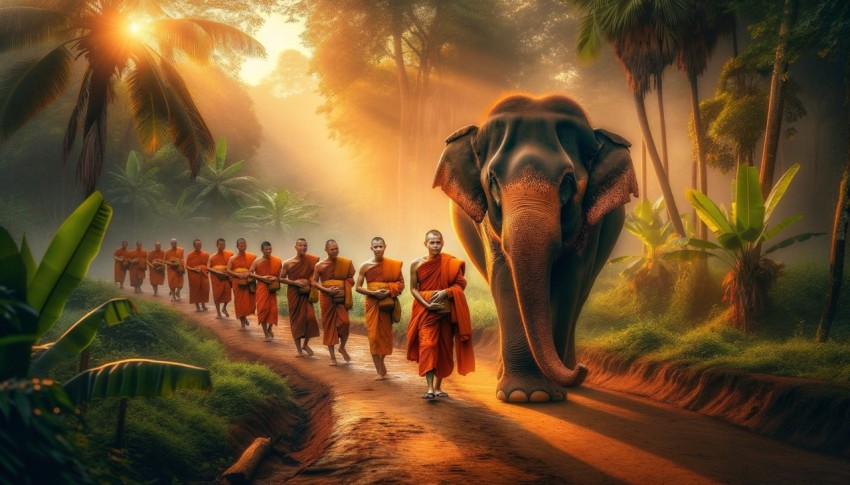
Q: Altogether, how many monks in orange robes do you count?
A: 12